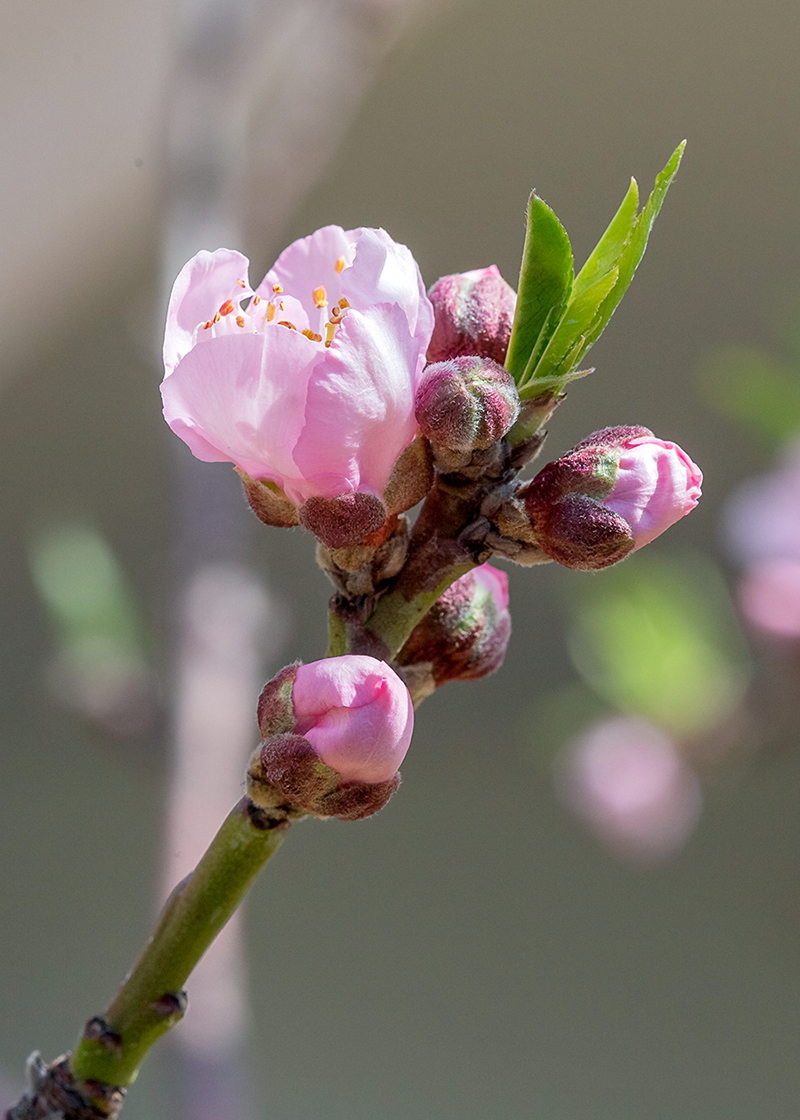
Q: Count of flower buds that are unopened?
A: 5